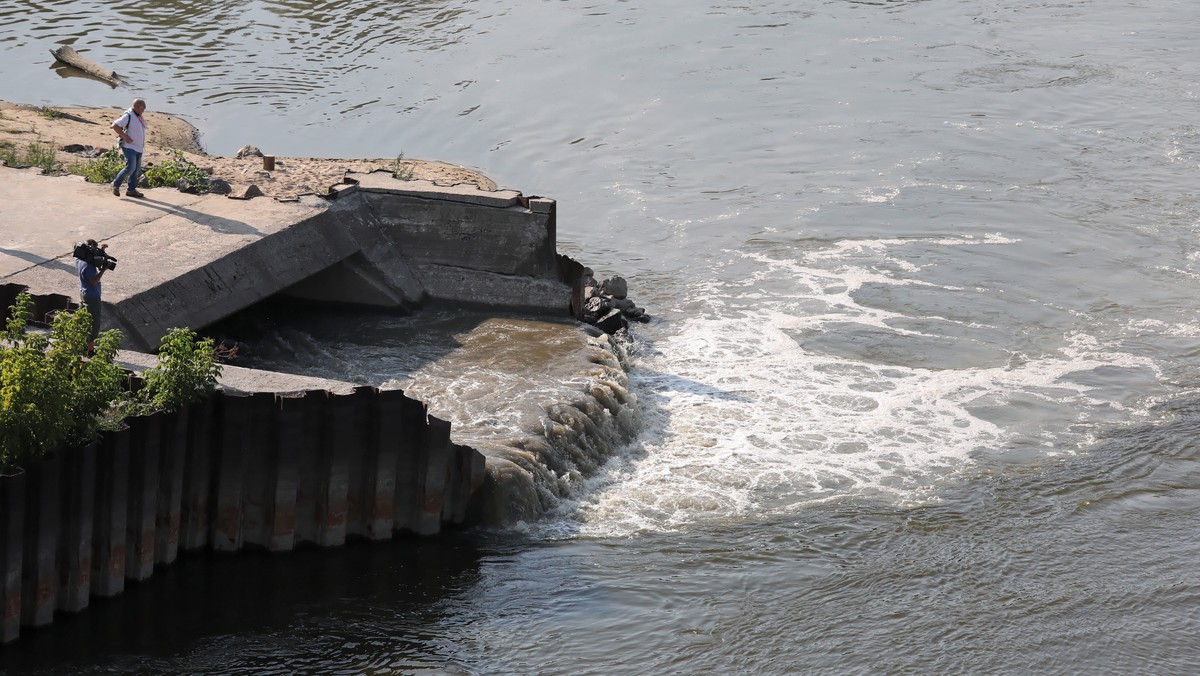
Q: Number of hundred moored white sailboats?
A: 0